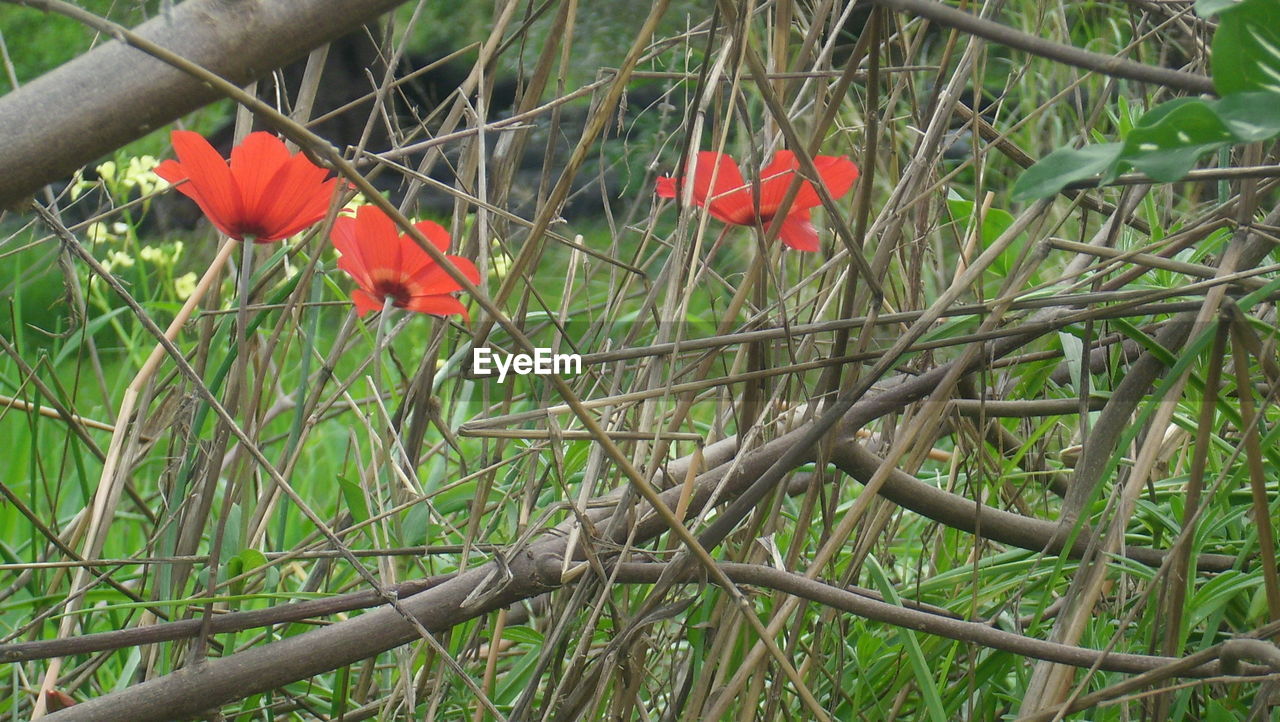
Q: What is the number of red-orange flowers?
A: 3